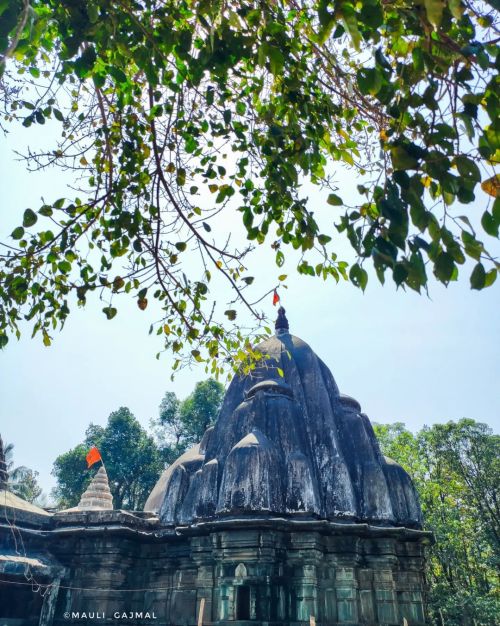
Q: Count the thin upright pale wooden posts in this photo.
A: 3